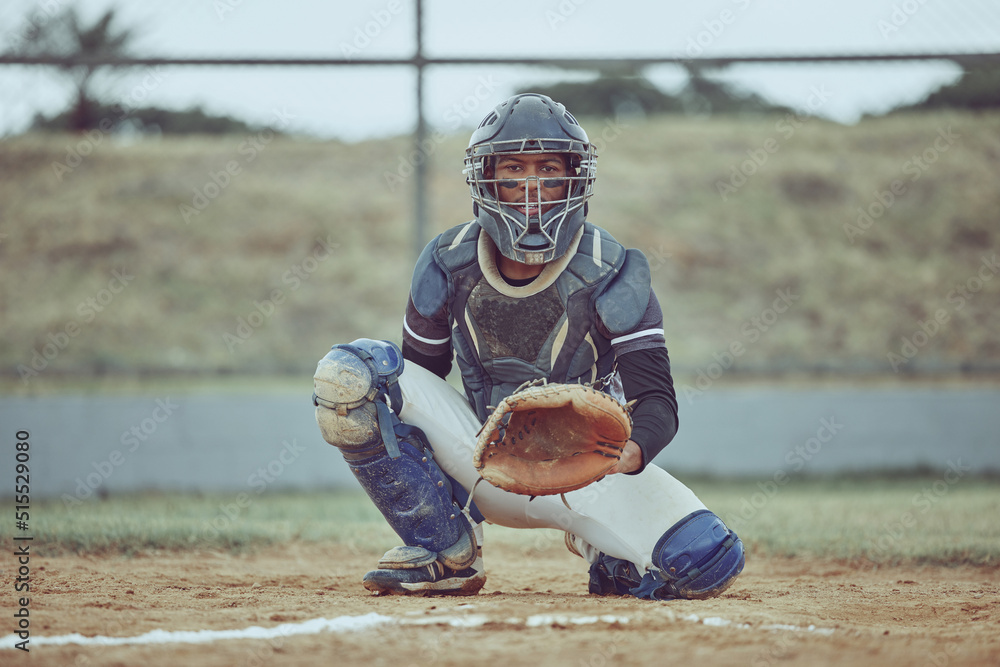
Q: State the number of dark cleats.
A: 2